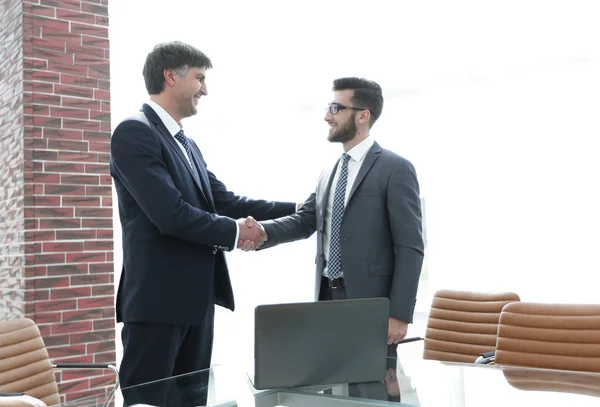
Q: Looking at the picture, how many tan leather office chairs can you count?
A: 3